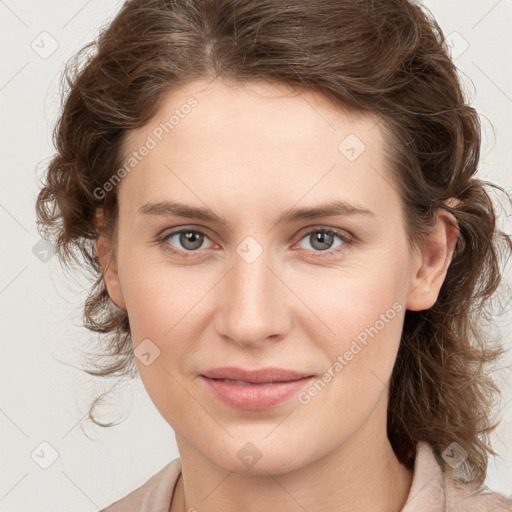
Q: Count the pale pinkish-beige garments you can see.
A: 1